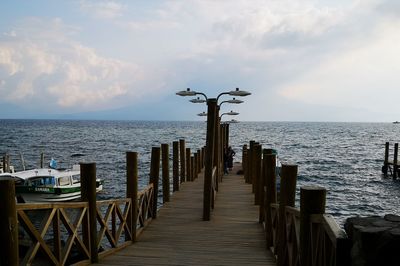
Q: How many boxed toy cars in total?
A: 0